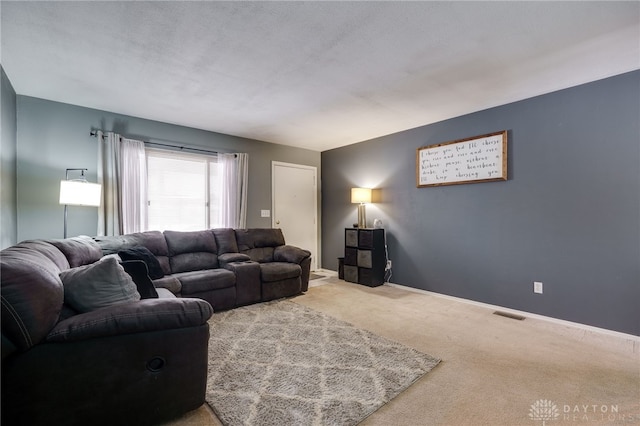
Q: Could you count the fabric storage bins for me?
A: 6